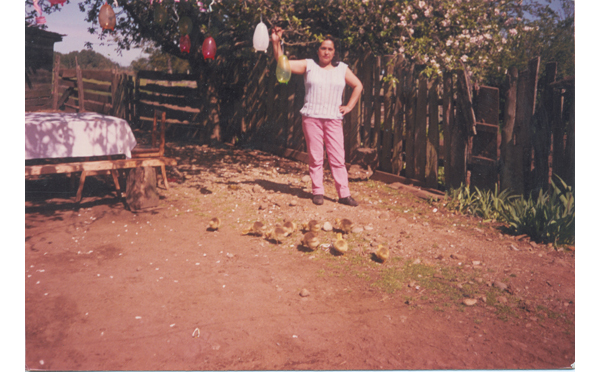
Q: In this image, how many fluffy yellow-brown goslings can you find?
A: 9